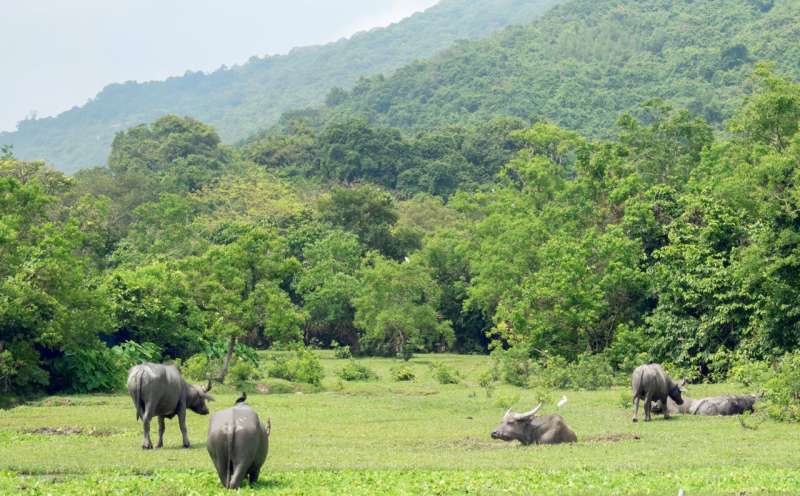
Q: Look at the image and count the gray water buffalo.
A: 6